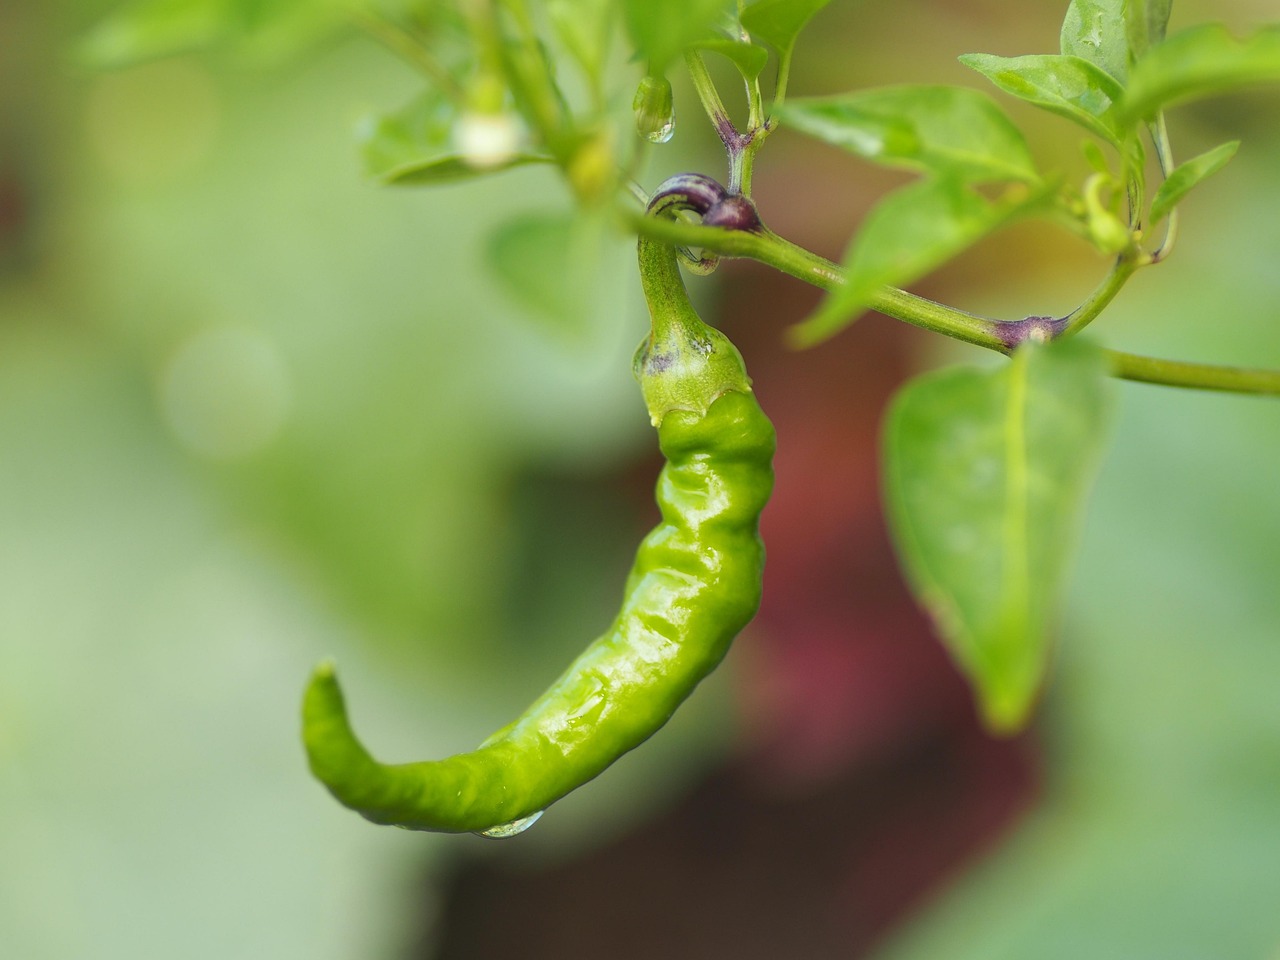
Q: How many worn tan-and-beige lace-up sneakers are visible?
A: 0